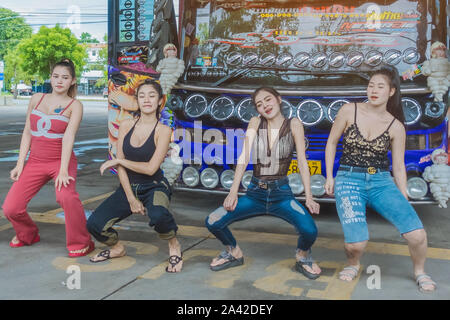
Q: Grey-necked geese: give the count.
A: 0